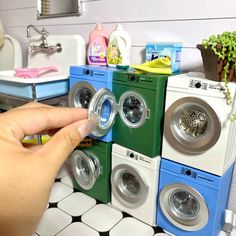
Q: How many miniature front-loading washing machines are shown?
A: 6